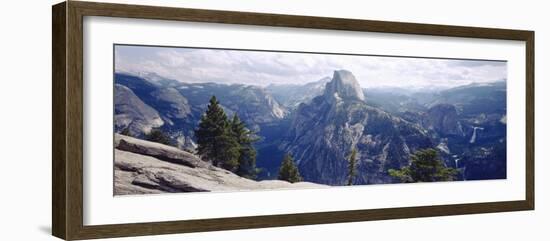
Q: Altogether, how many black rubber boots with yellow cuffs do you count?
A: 0